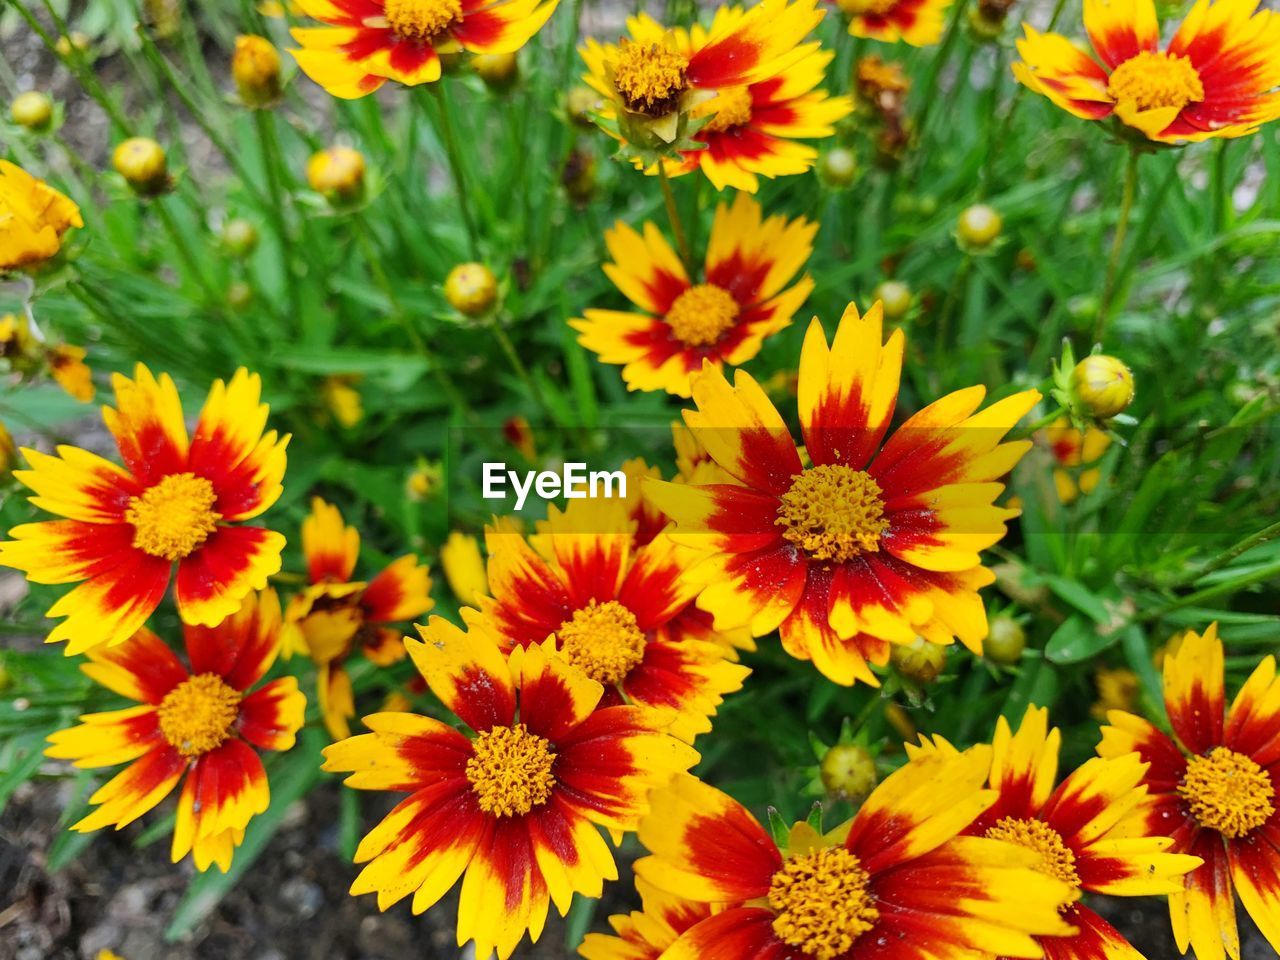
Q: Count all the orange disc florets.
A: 14